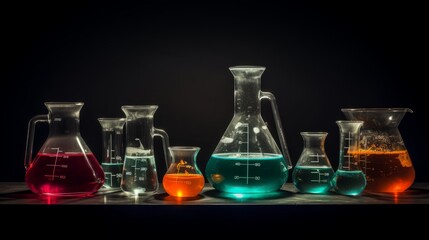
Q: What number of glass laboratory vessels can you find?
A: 8